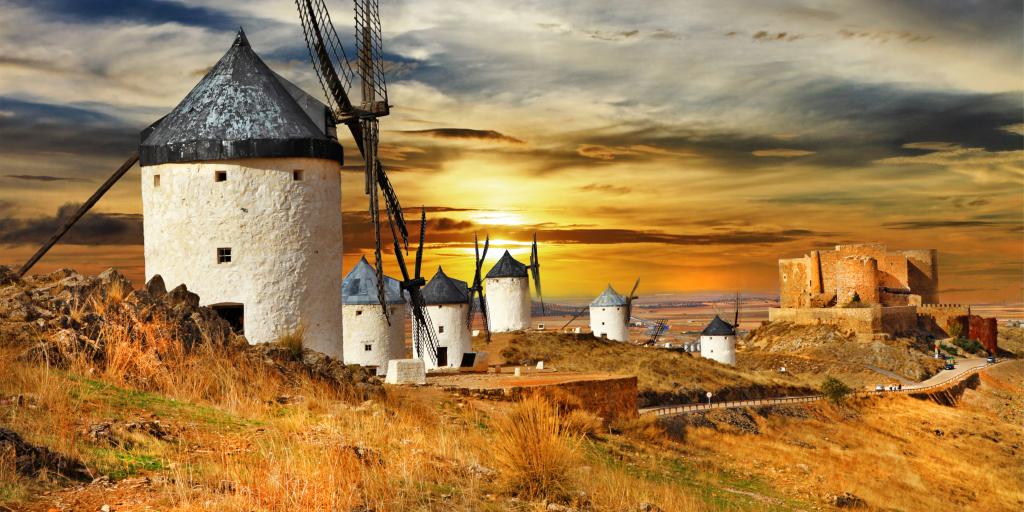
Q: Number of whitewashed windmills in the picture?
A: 6